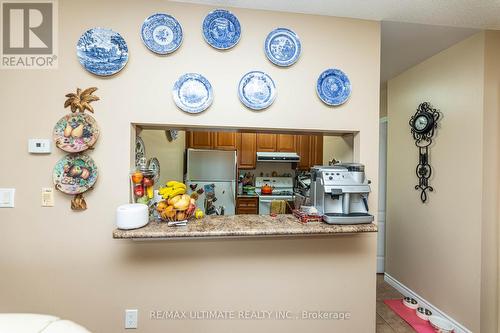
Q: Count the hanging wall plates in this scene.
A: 9